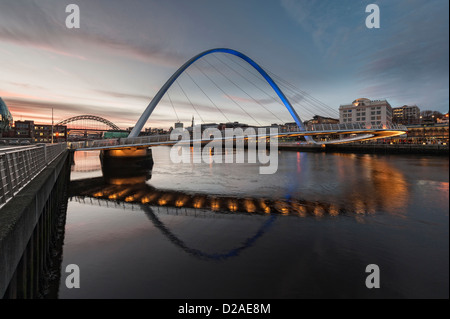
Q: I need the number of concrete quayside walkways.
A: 1